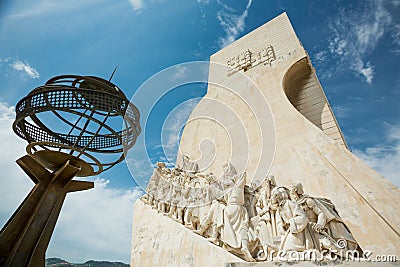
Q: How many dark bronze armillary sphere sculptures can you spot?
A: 1